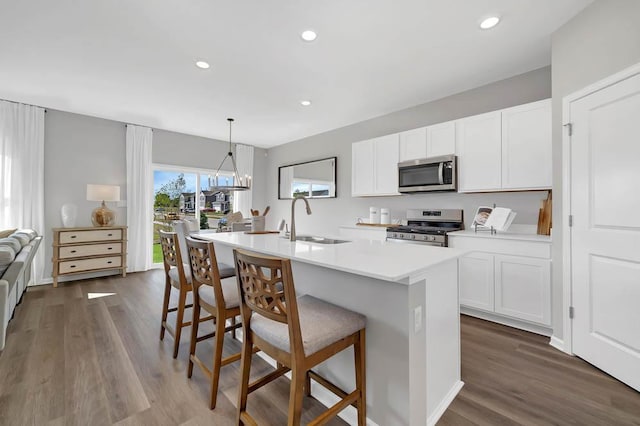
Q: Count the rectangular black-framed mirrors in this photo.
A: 1